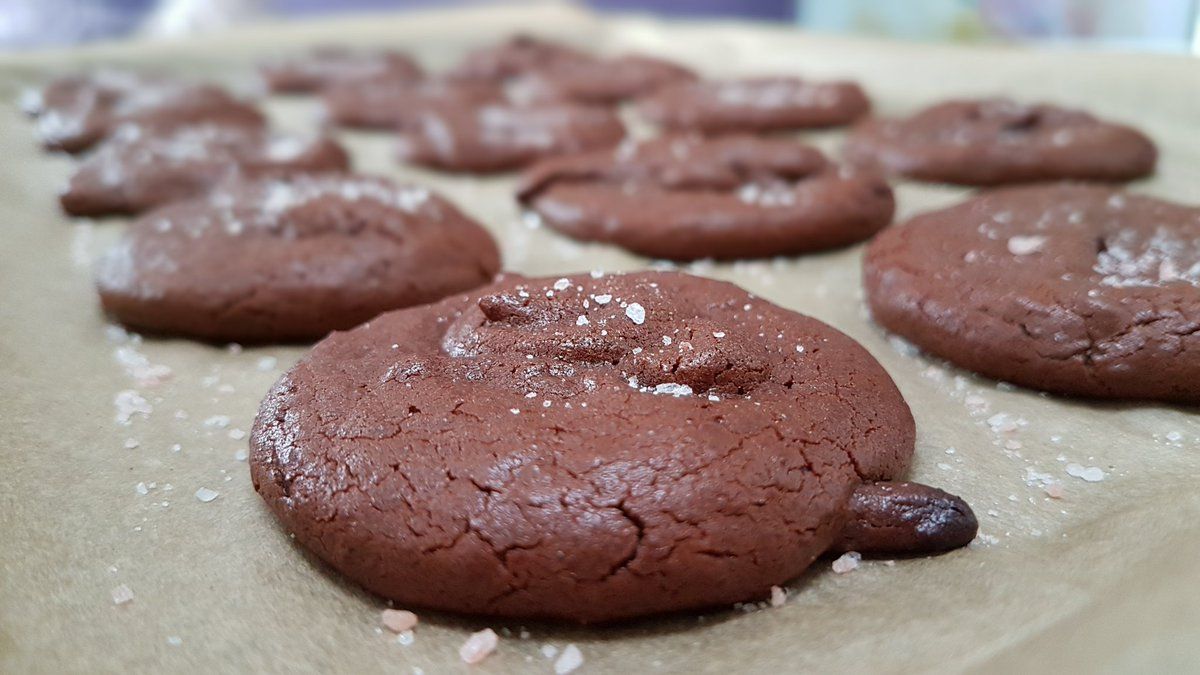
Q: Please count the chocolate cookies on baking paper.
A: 13